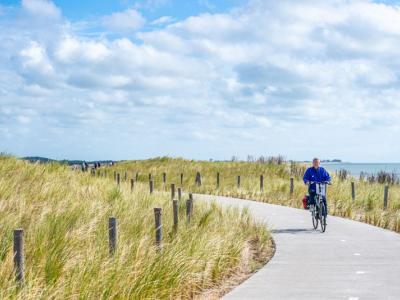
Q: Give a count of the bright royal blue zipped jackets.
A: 1